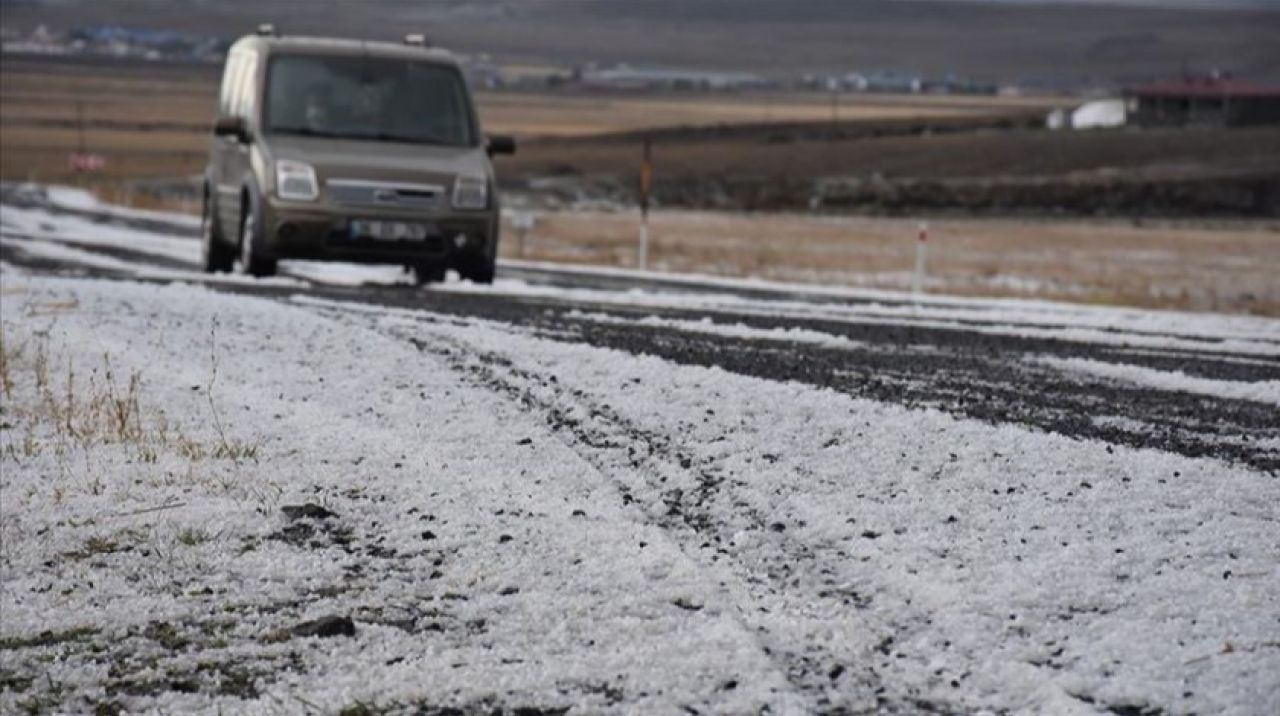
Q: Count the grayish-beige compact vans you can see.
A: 1